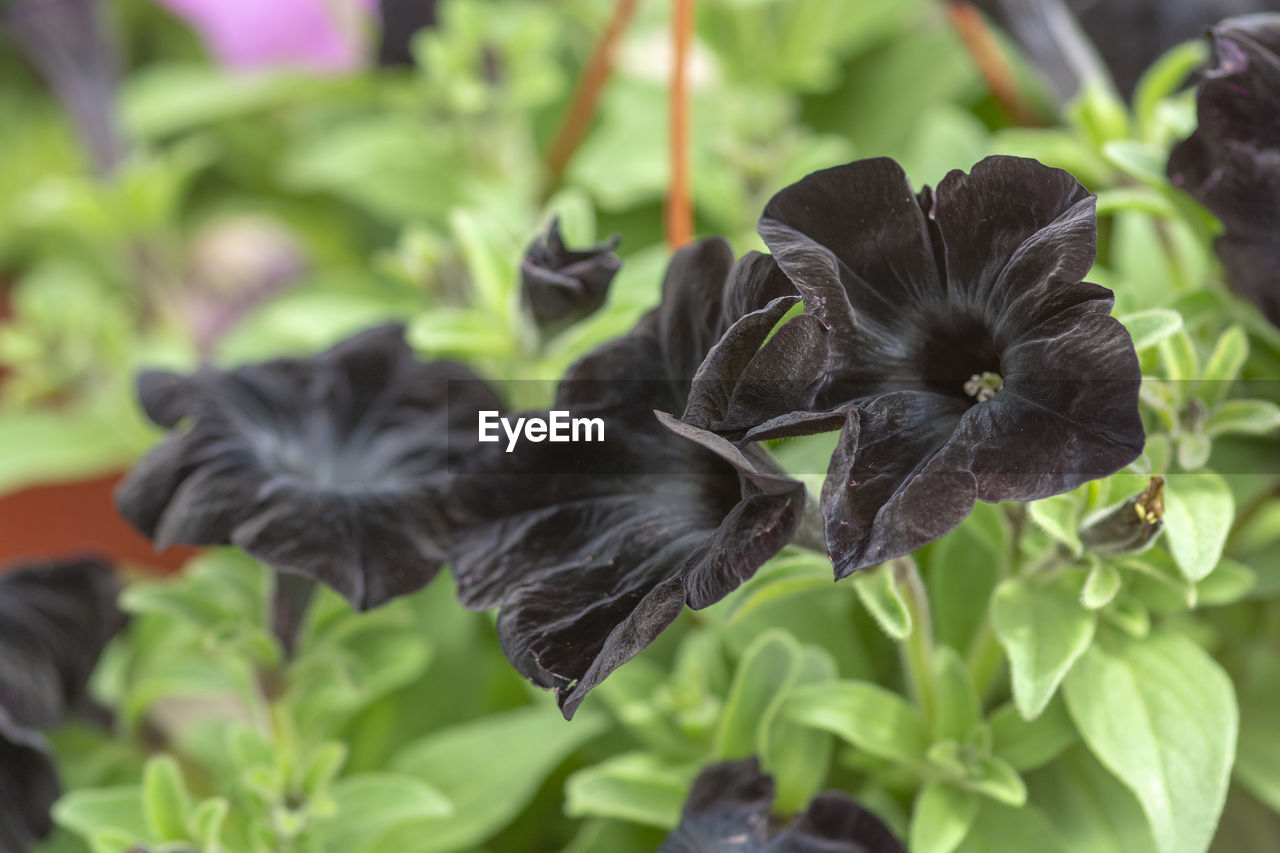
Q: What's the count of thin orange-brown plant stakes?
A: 3